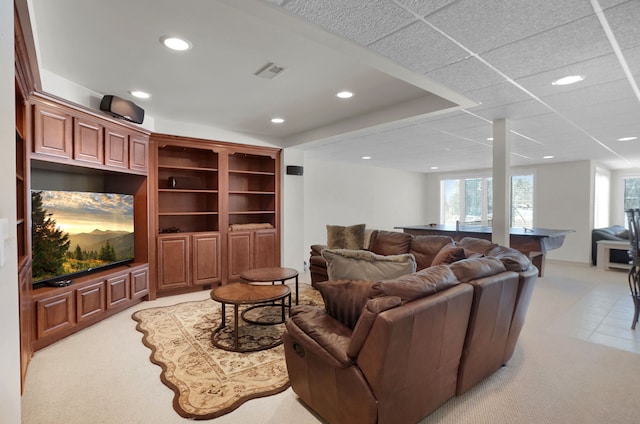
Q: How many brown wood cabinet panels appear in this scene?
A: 12